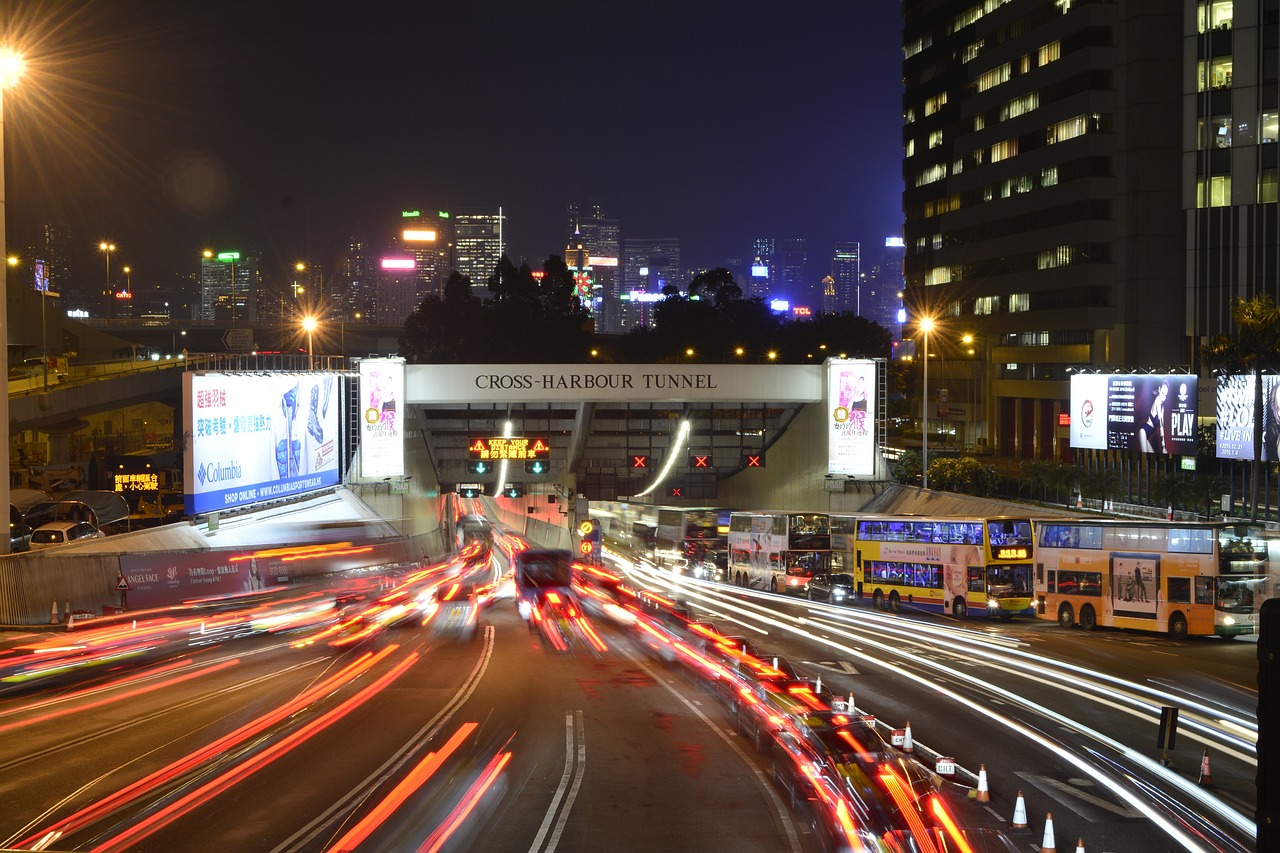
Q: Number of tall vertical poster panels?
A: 2